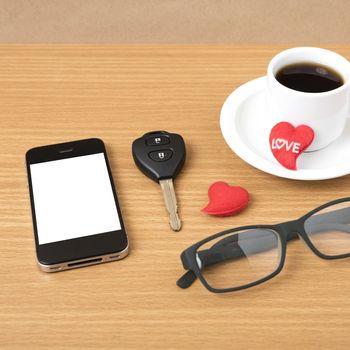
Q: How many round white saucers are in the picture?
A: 1